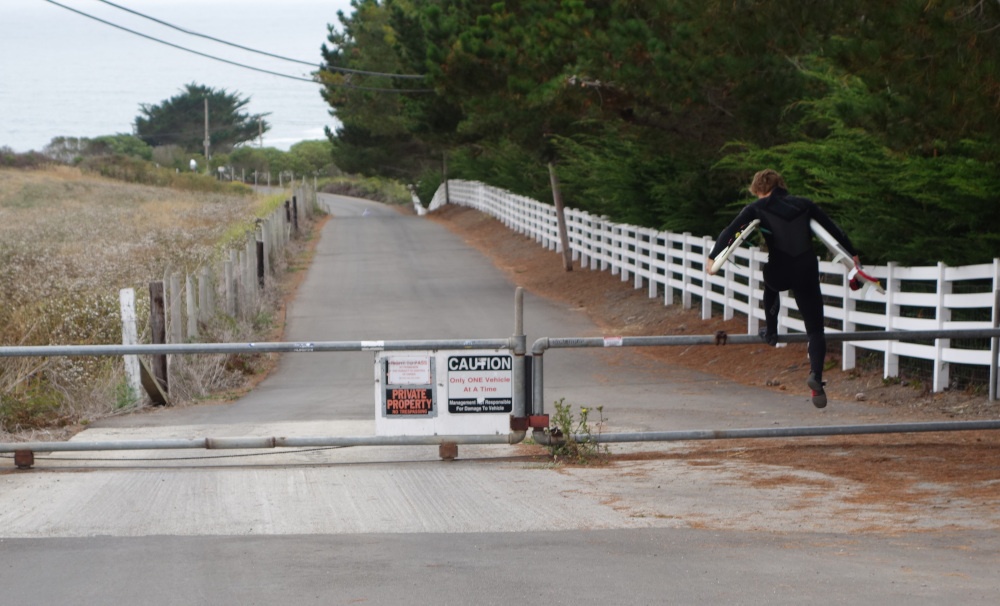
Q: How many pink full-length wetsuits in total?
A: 0